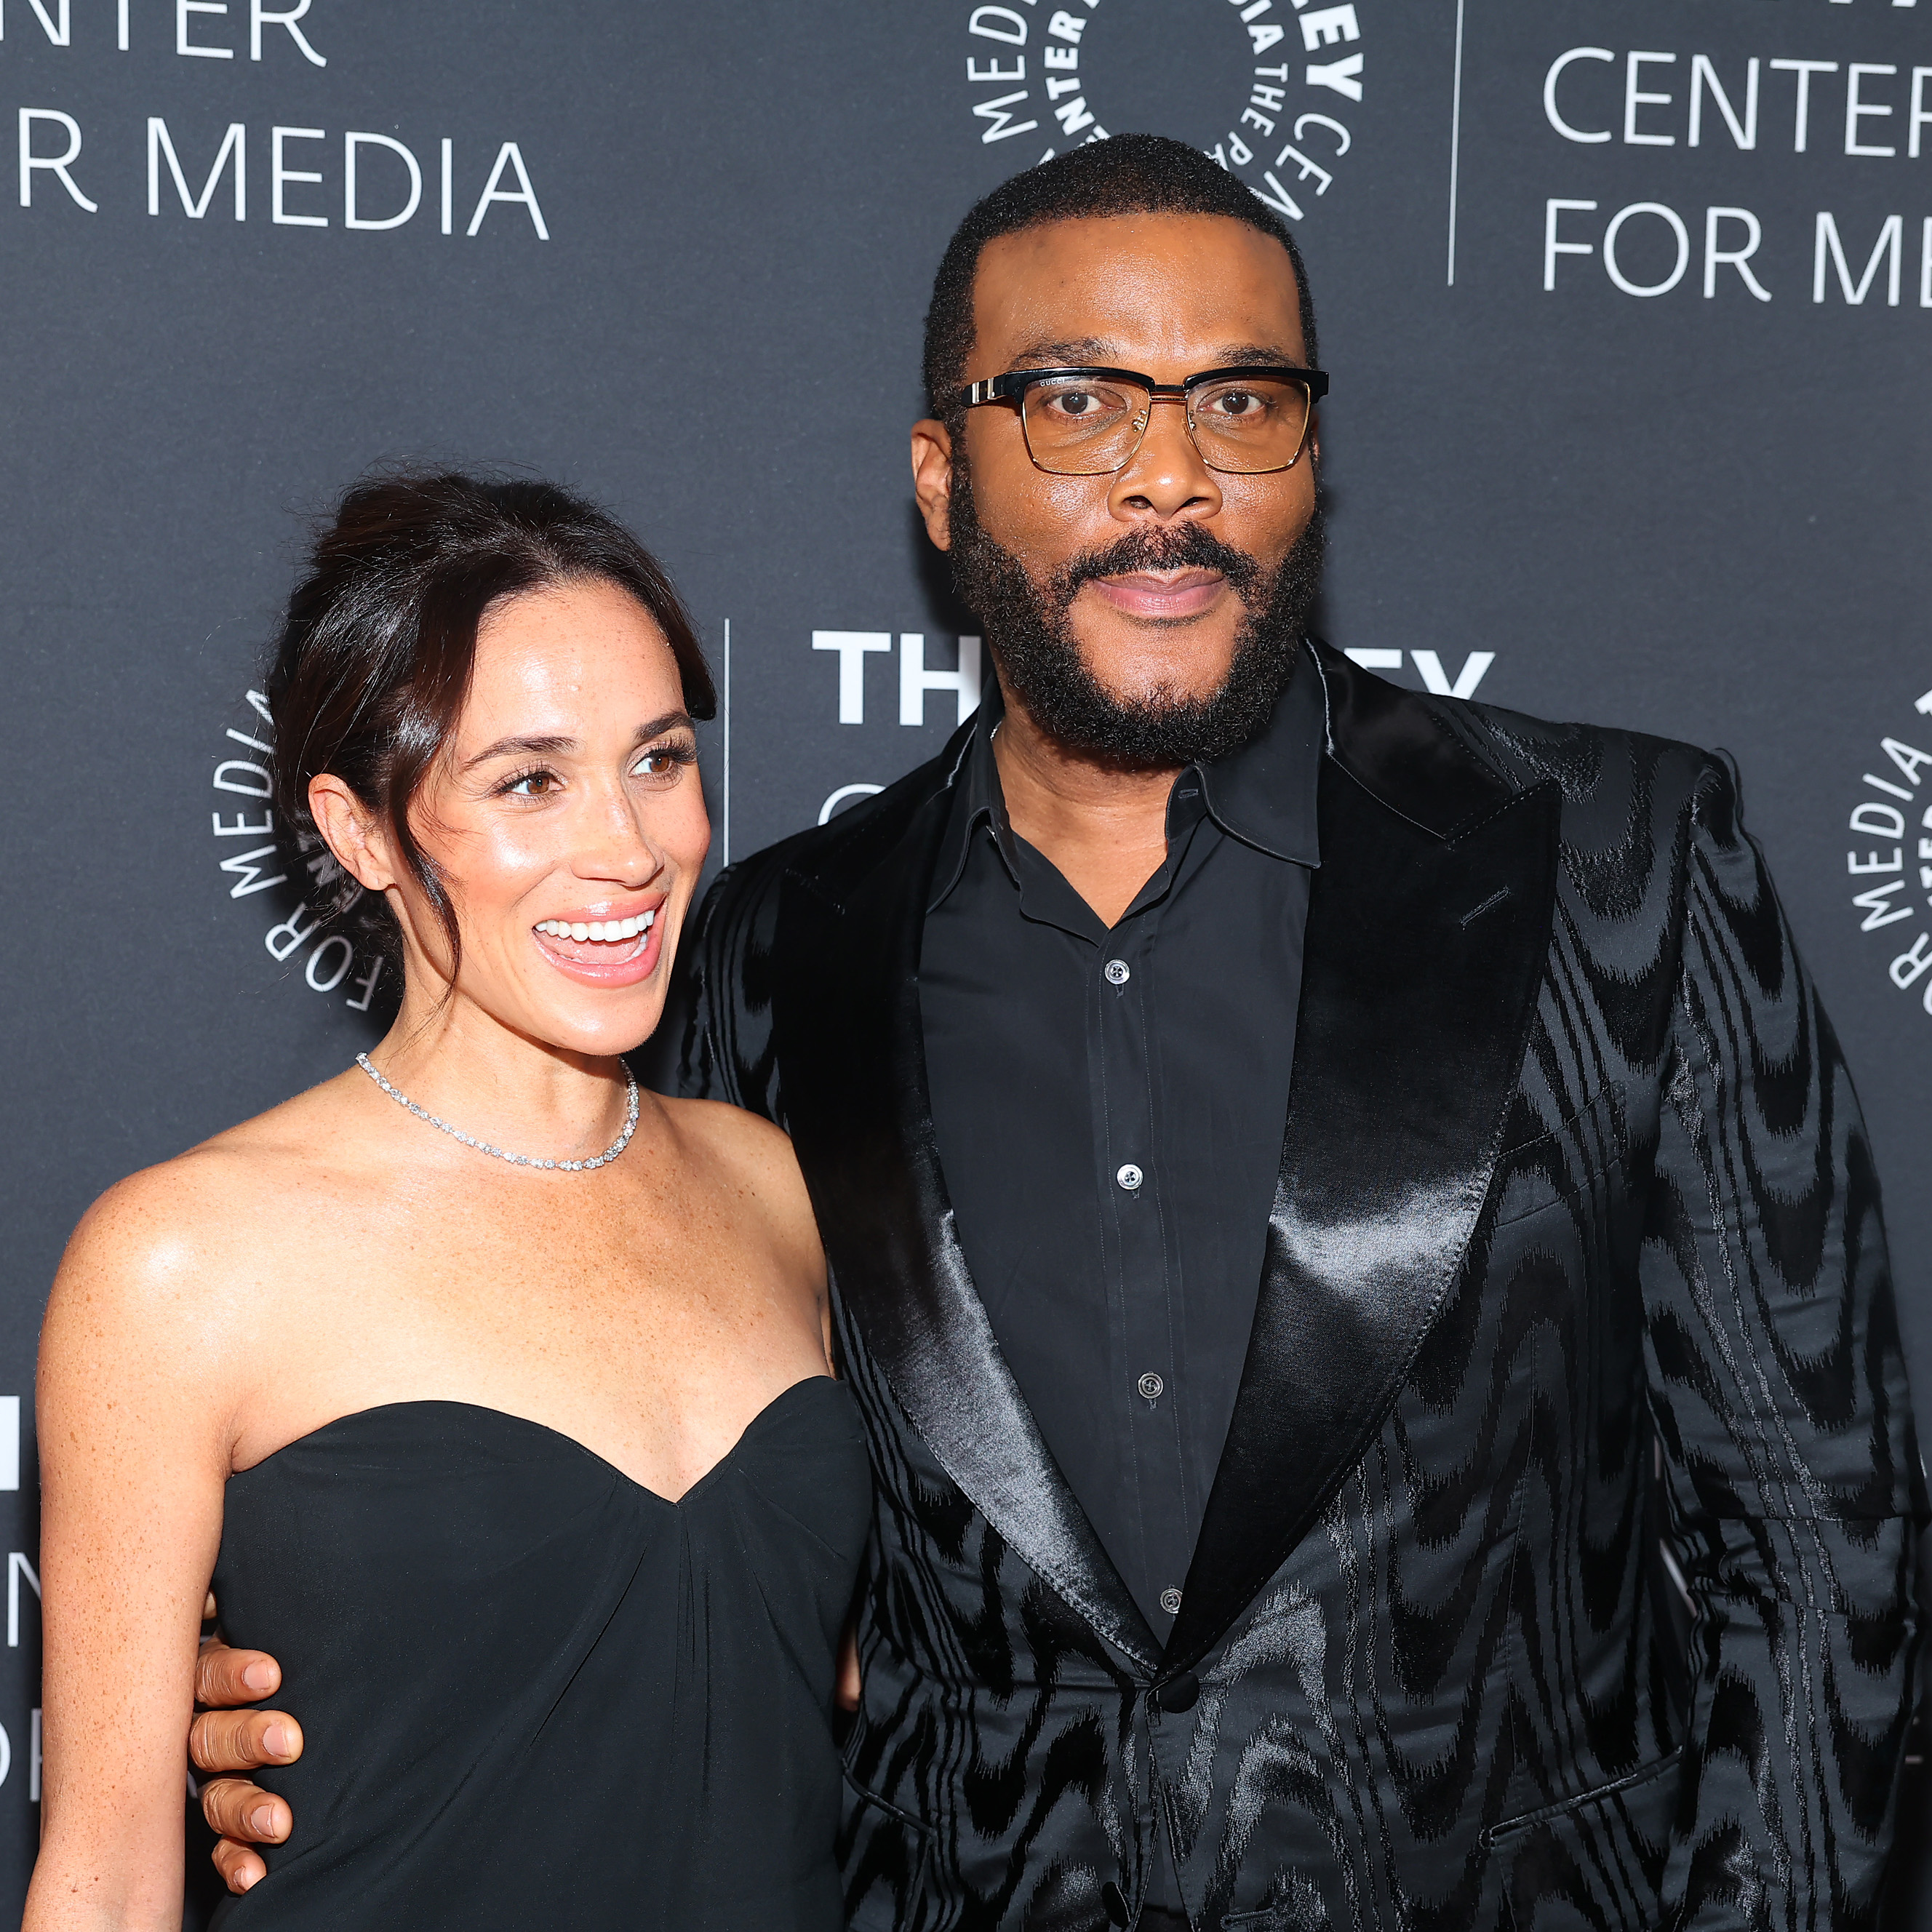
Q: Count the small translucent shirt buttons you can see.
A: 4